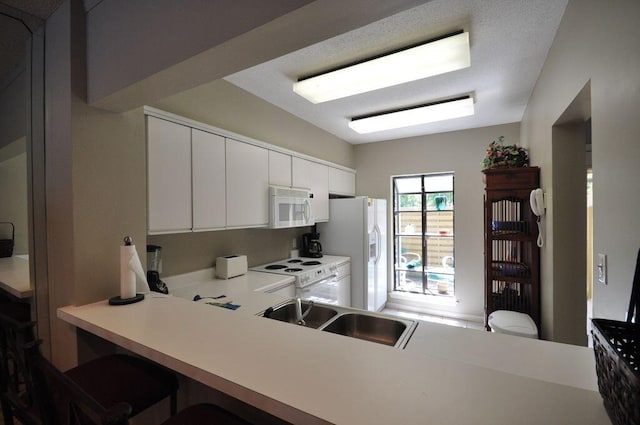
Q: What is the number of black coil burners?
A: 4